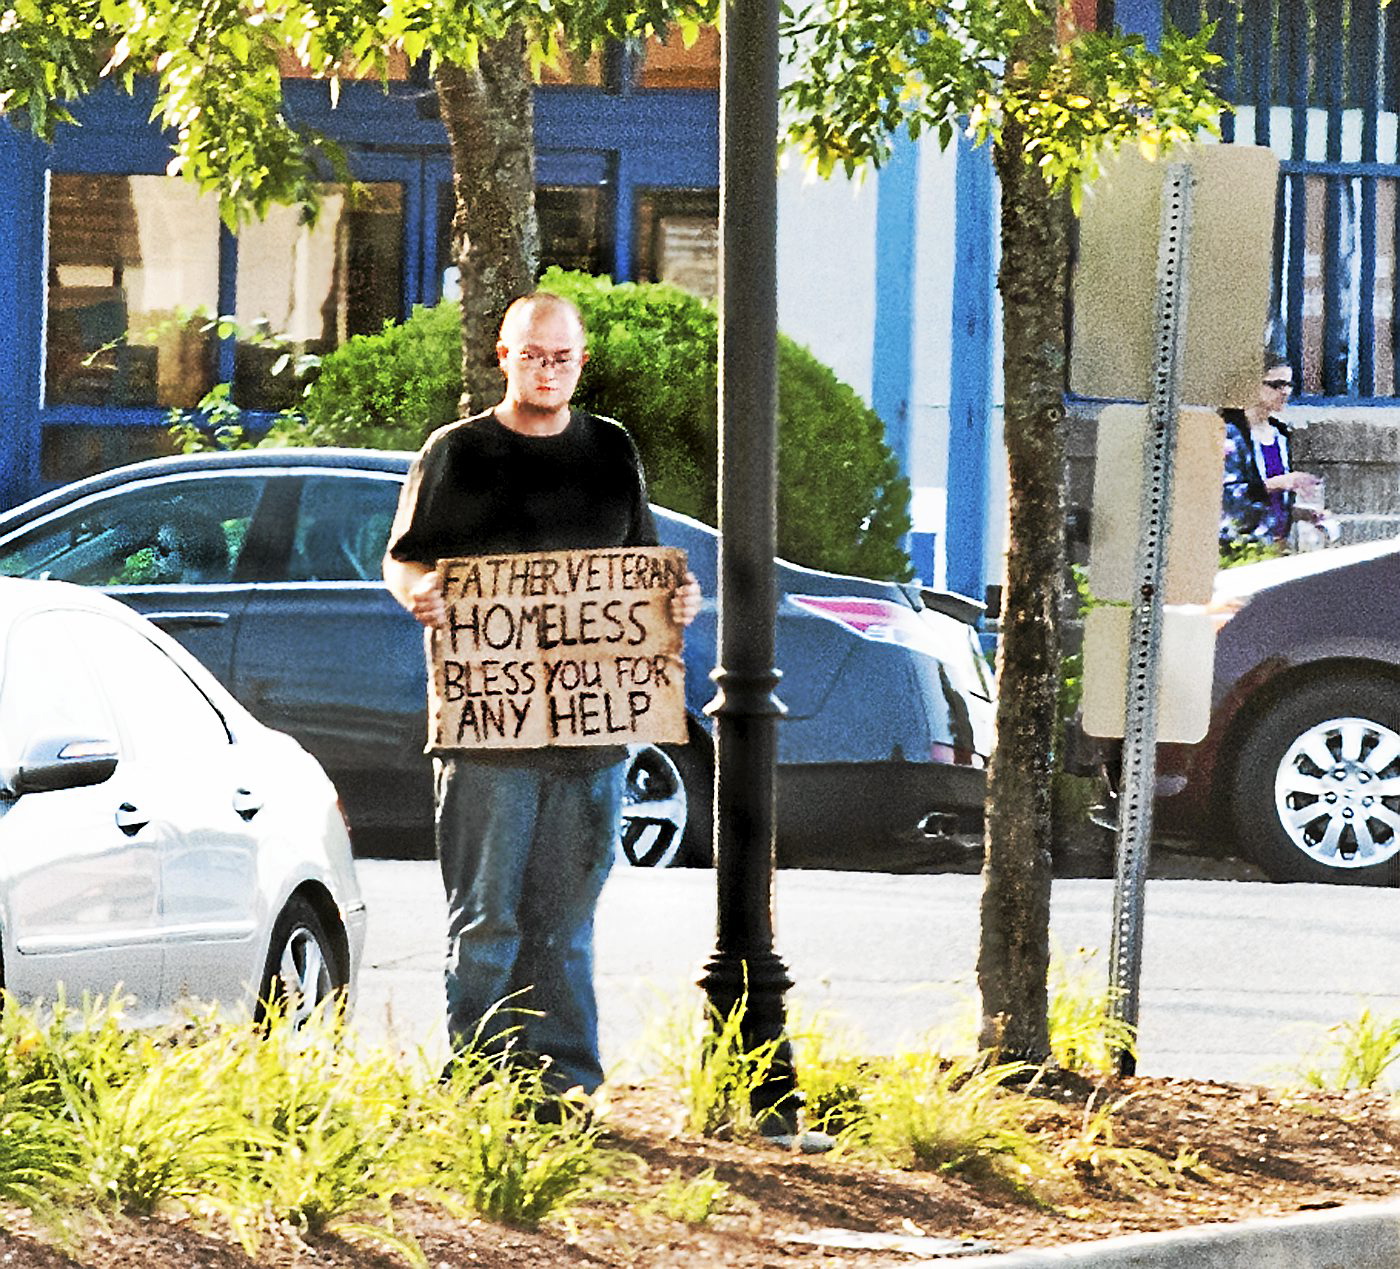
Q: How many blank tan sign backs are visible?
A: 3